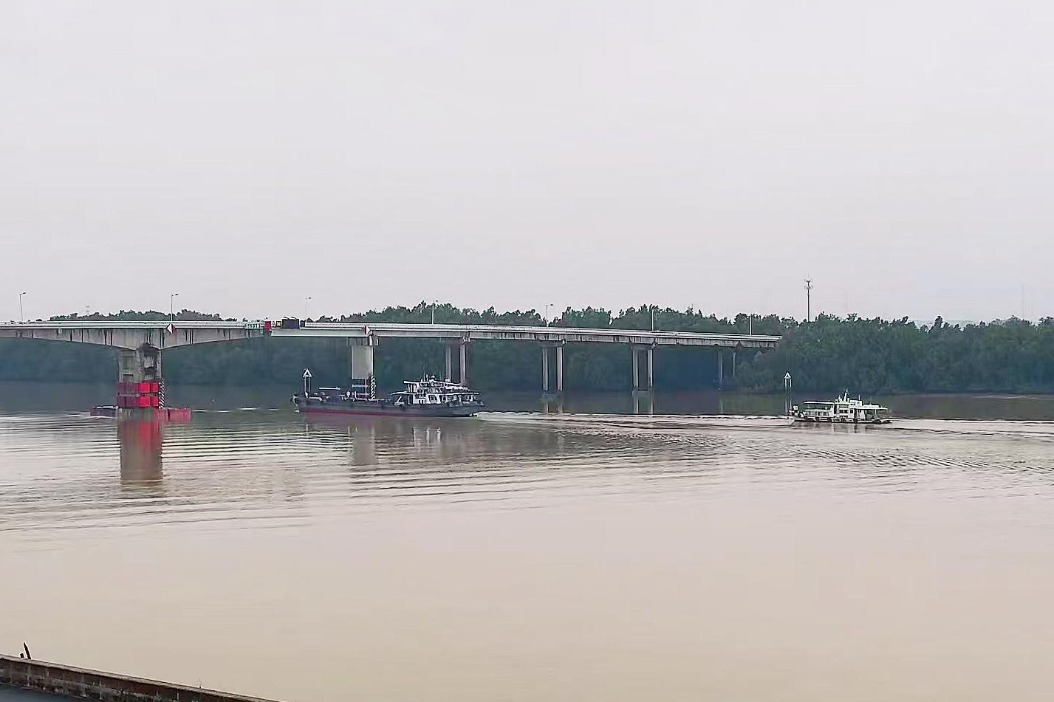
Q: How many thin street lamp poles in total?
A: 7